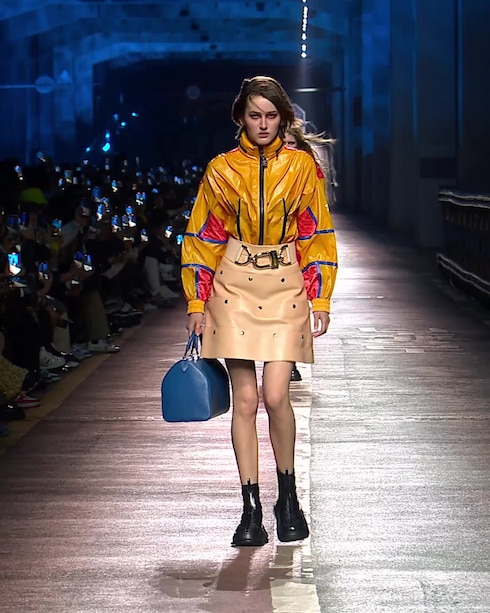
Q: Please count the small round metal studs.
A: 10